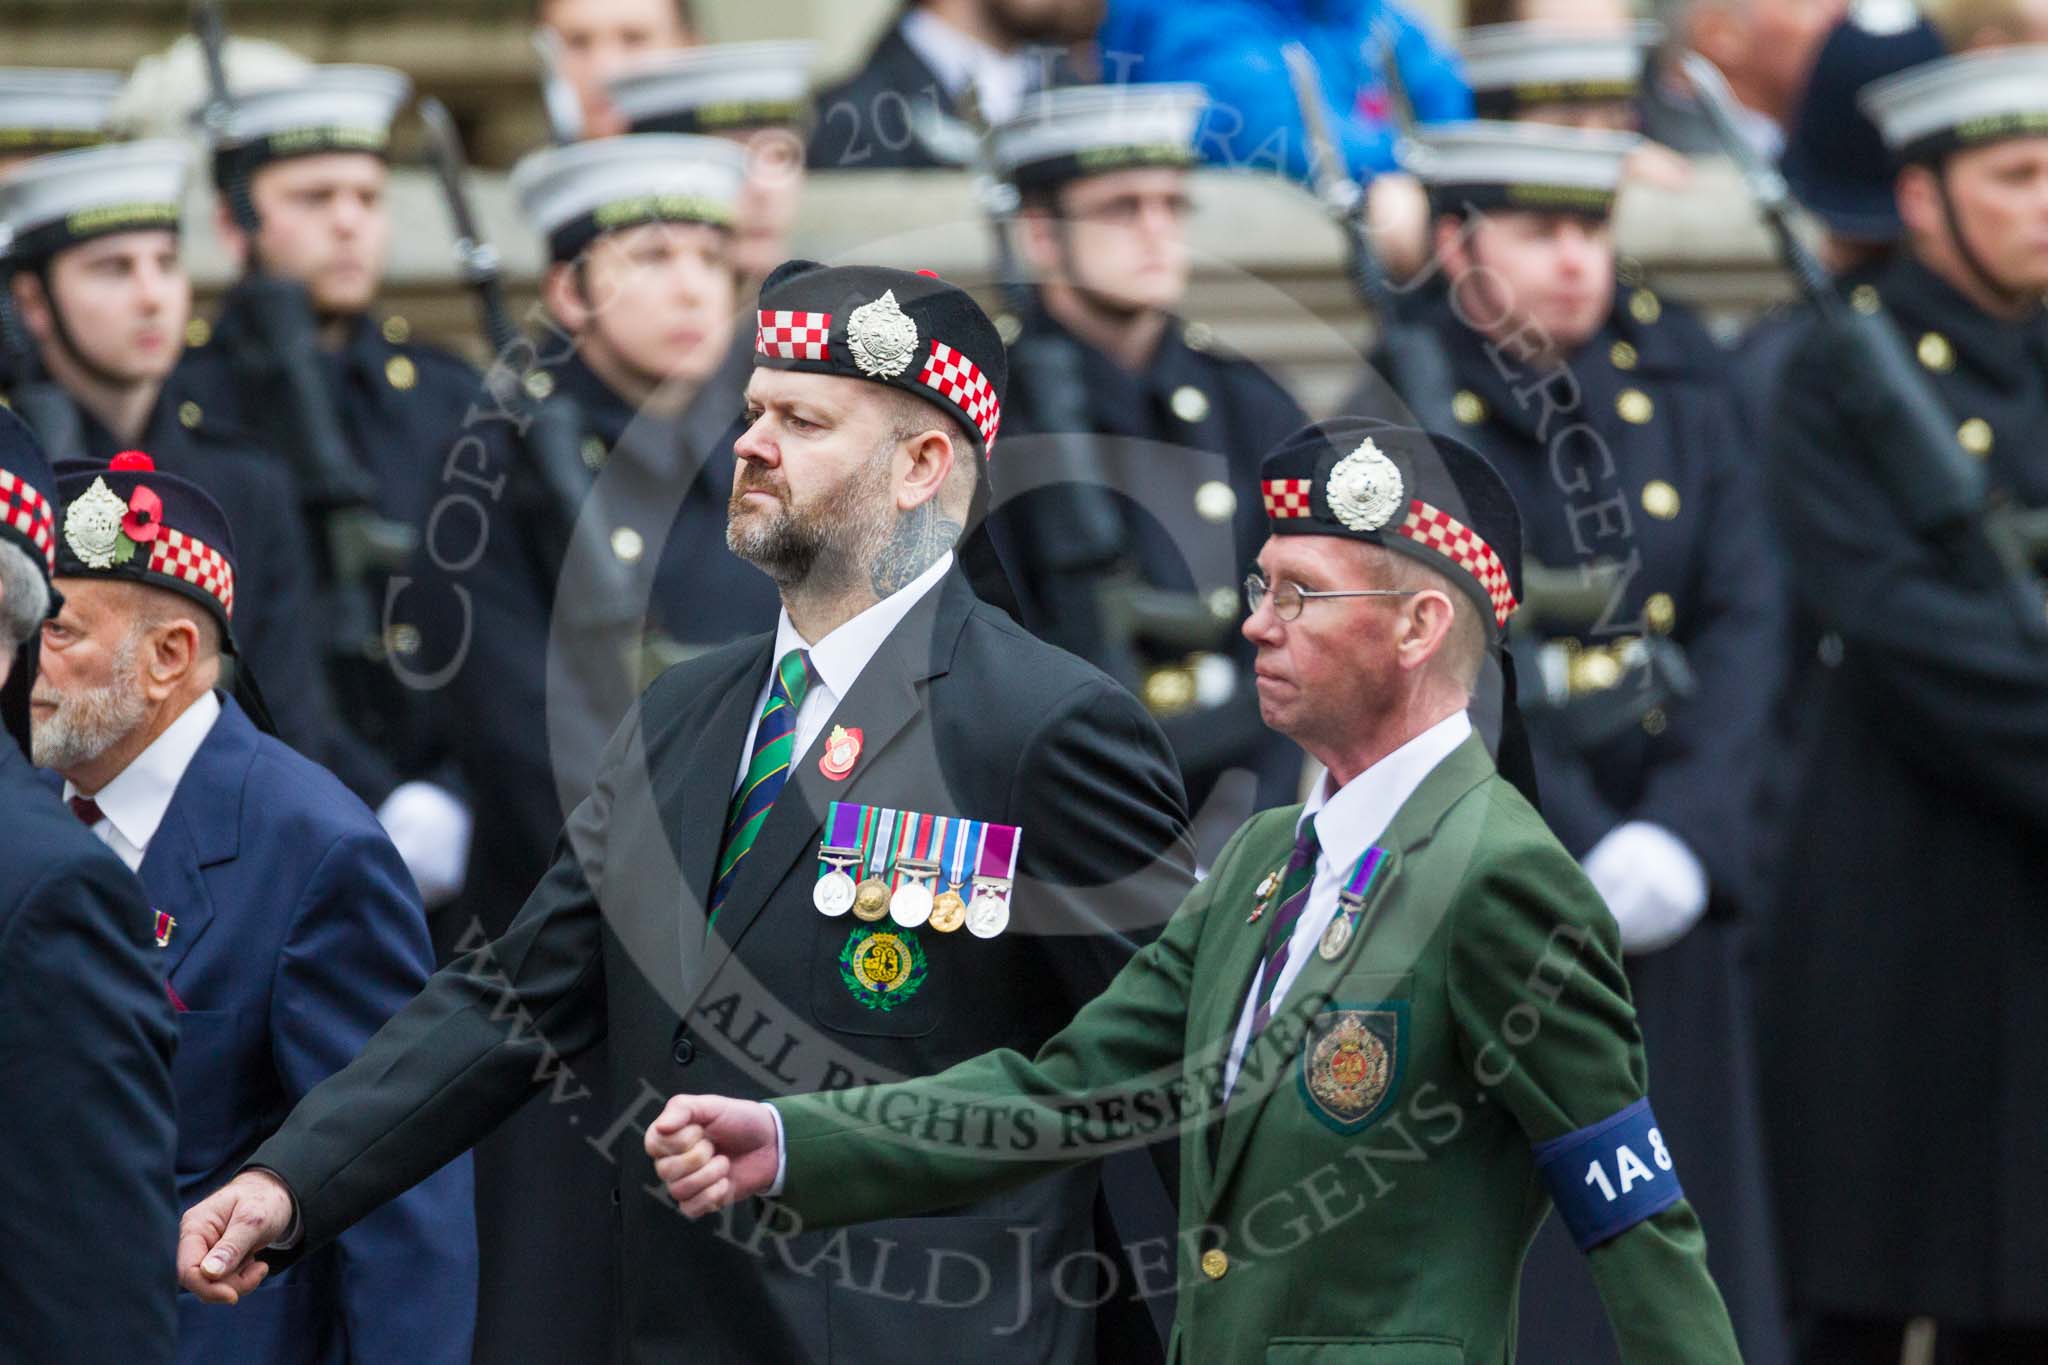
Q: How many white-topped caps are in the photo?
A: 9